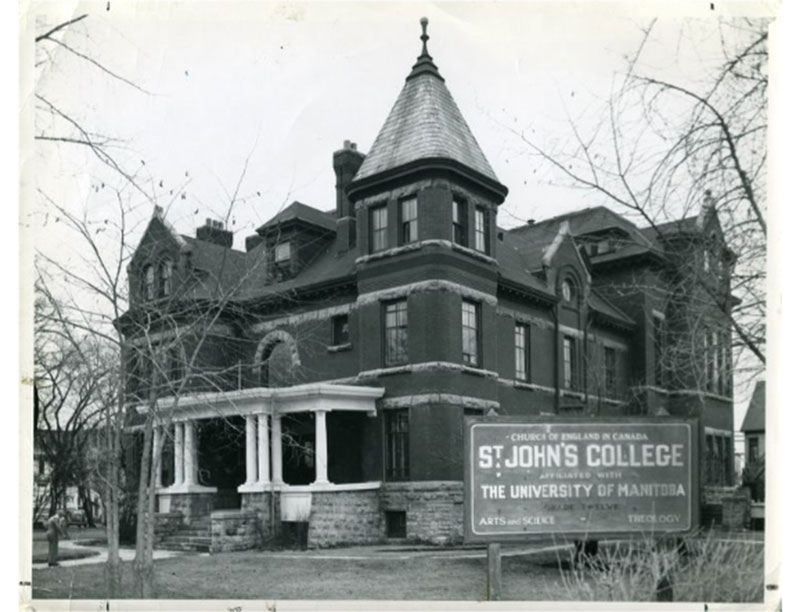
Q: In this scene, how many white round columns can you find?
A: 7